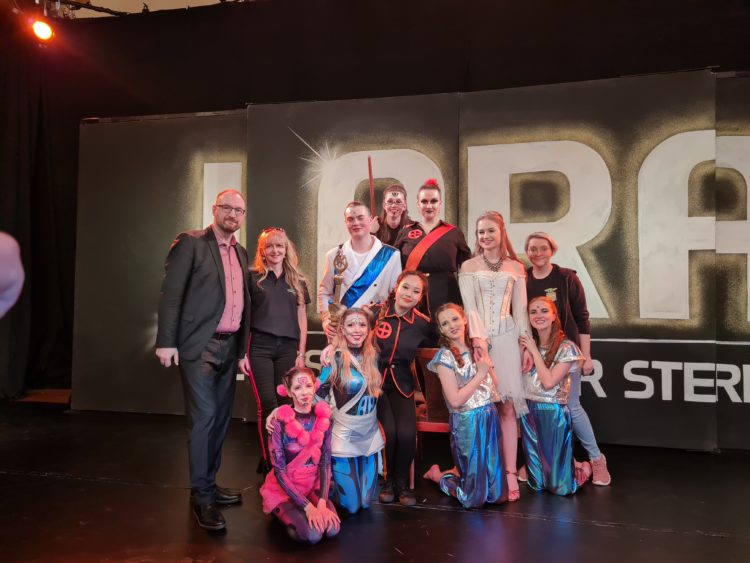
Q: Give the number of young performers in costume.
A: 9